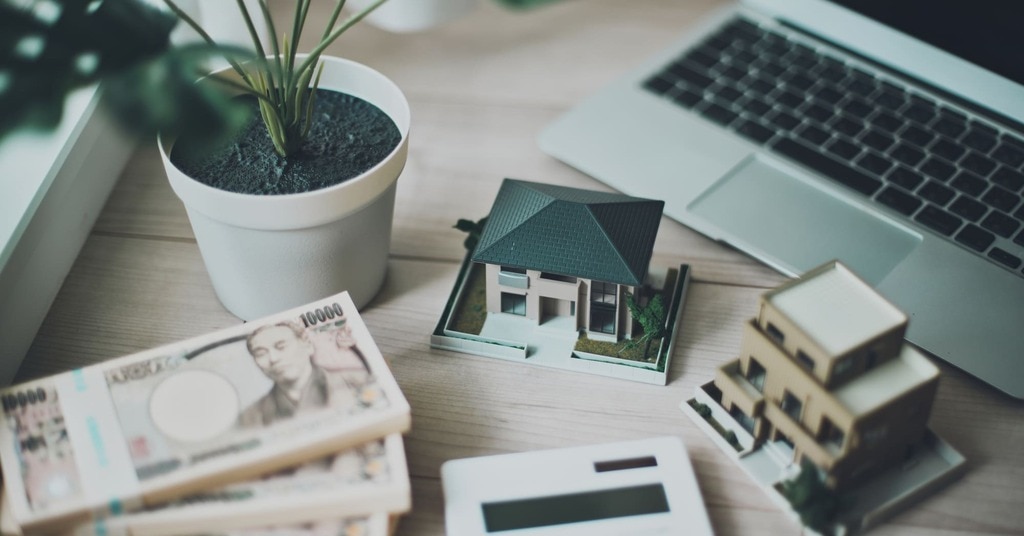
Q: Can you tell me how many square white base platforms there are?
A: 2